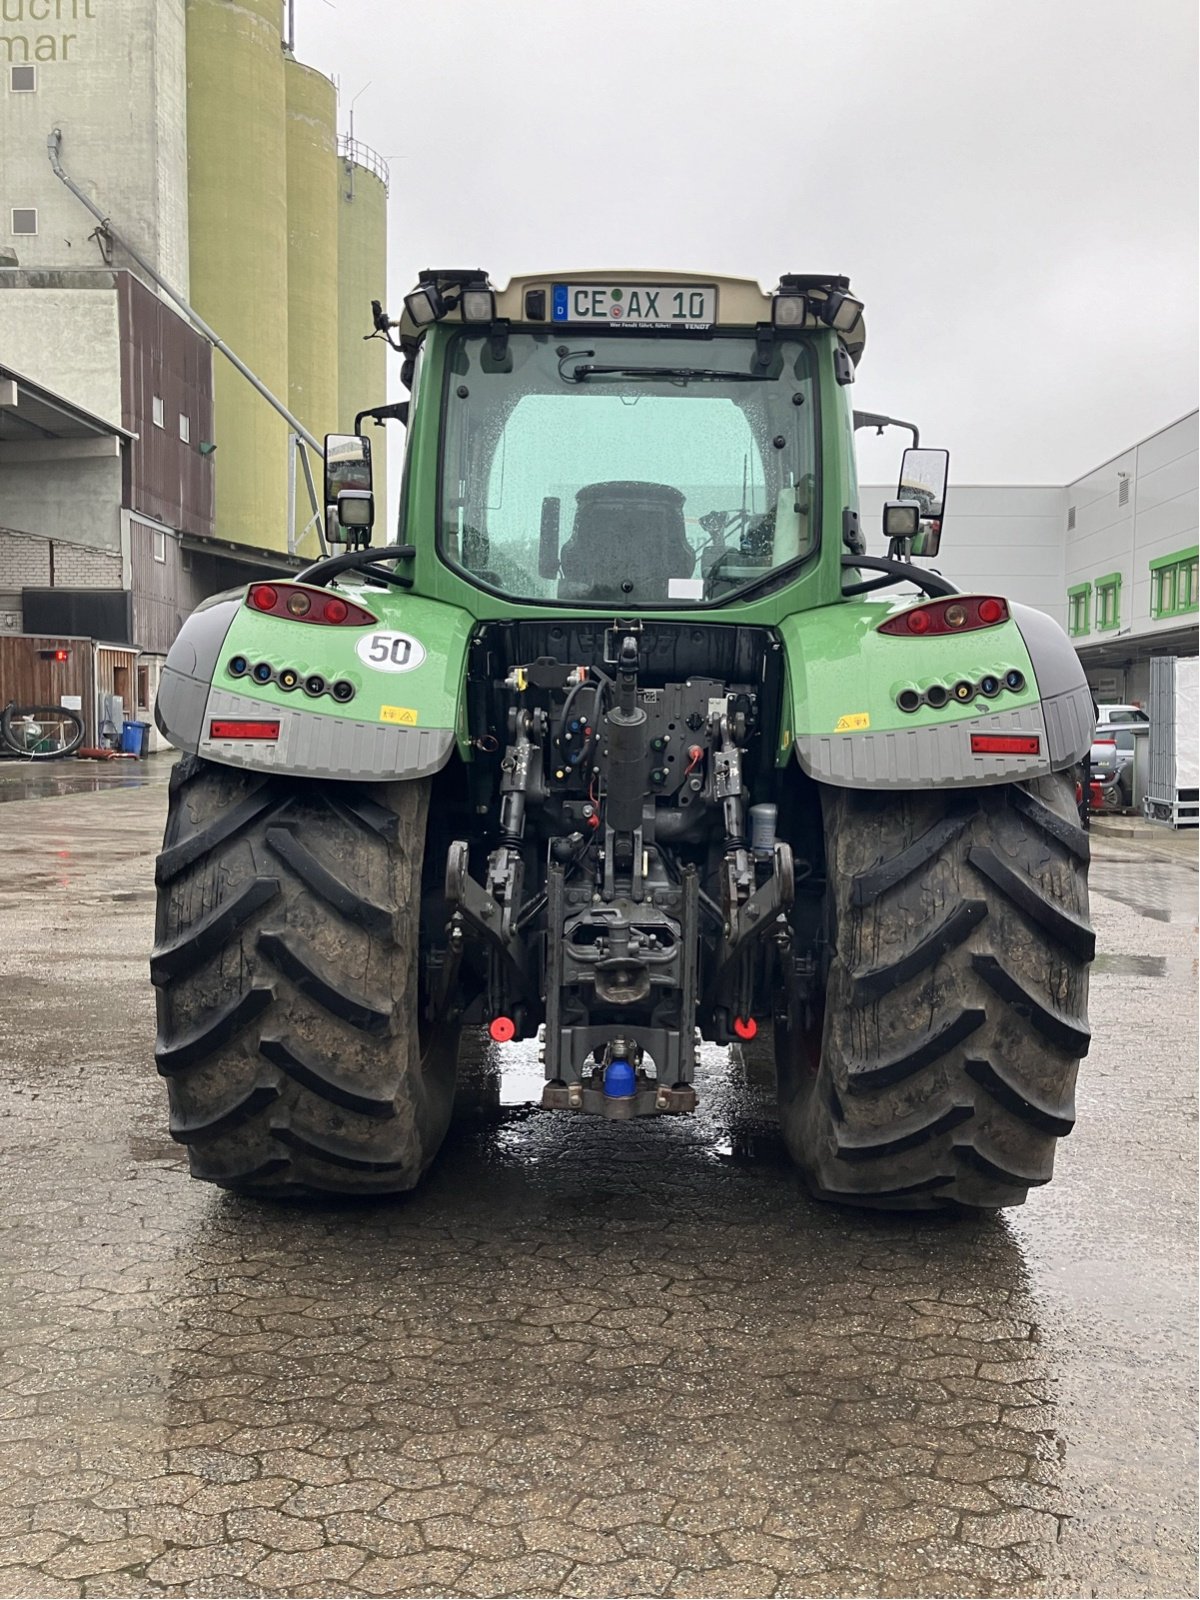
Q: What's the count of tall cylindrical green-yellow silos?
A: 3